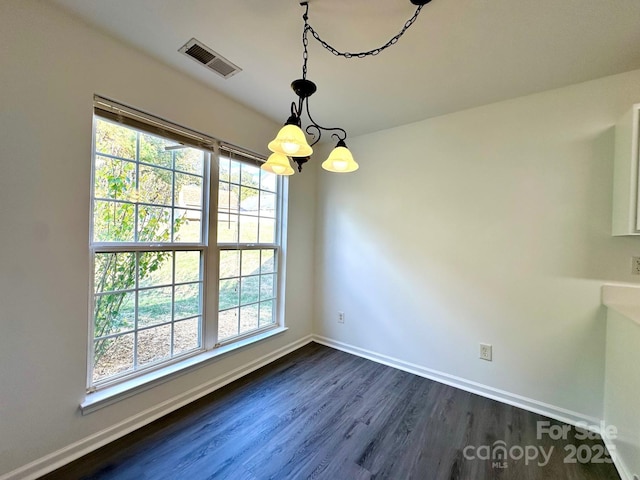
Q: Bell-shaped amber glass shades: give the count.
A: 3